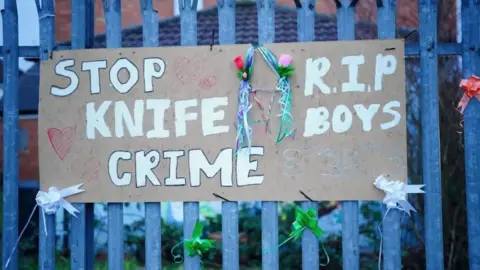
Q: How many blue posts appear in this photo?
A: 13